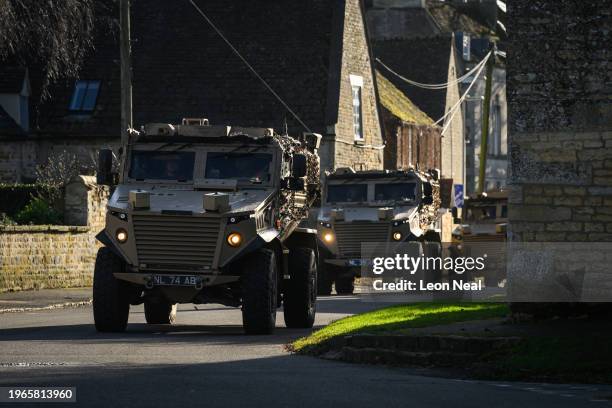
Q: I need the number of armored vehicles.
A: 3